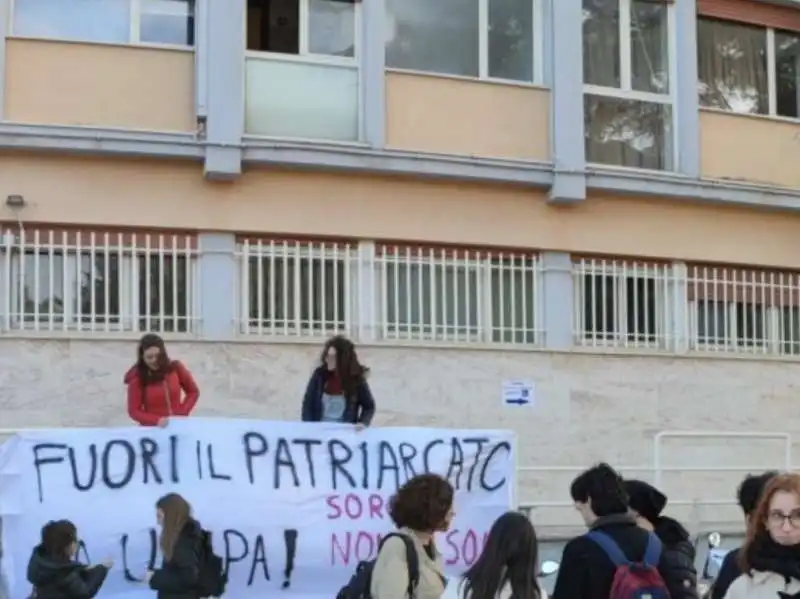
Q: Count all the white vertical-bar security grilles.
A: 5